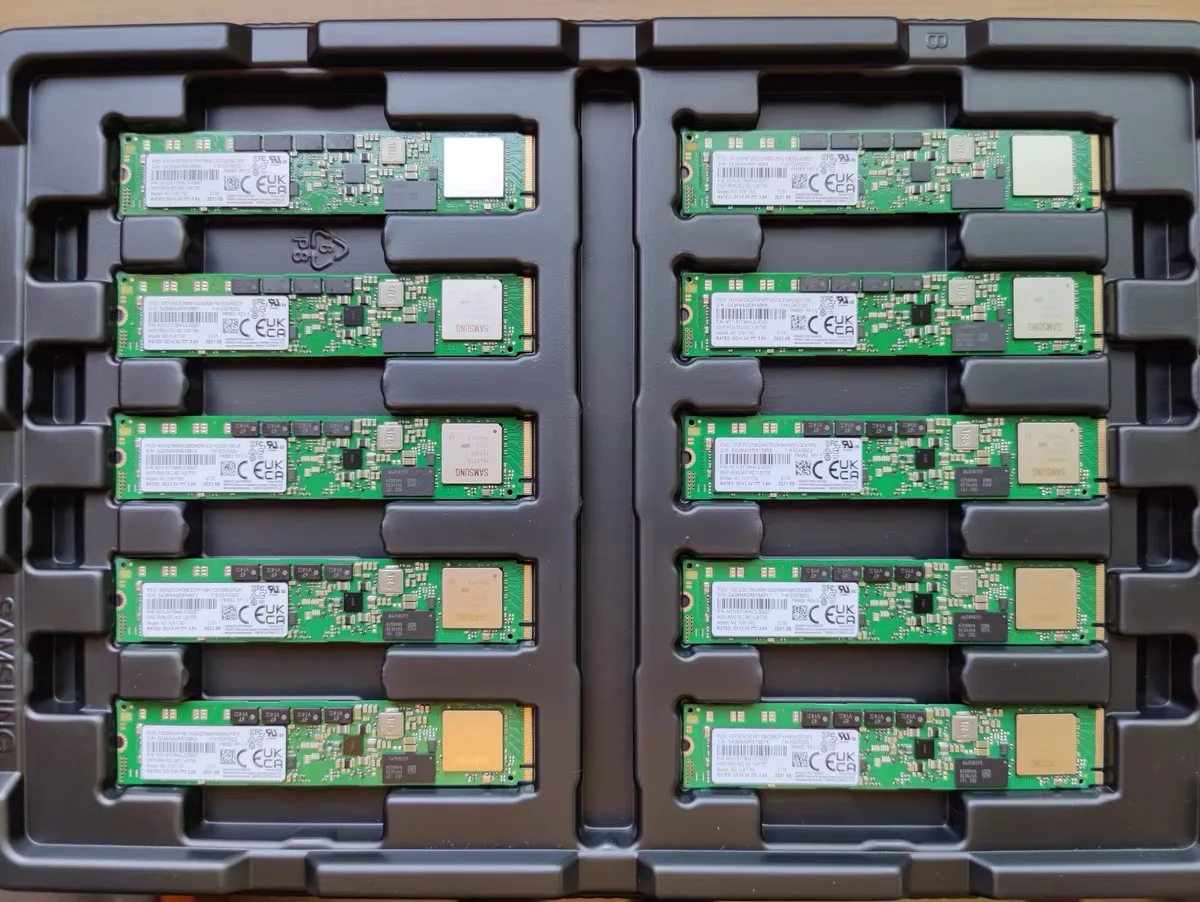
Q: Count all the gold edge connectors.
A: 10